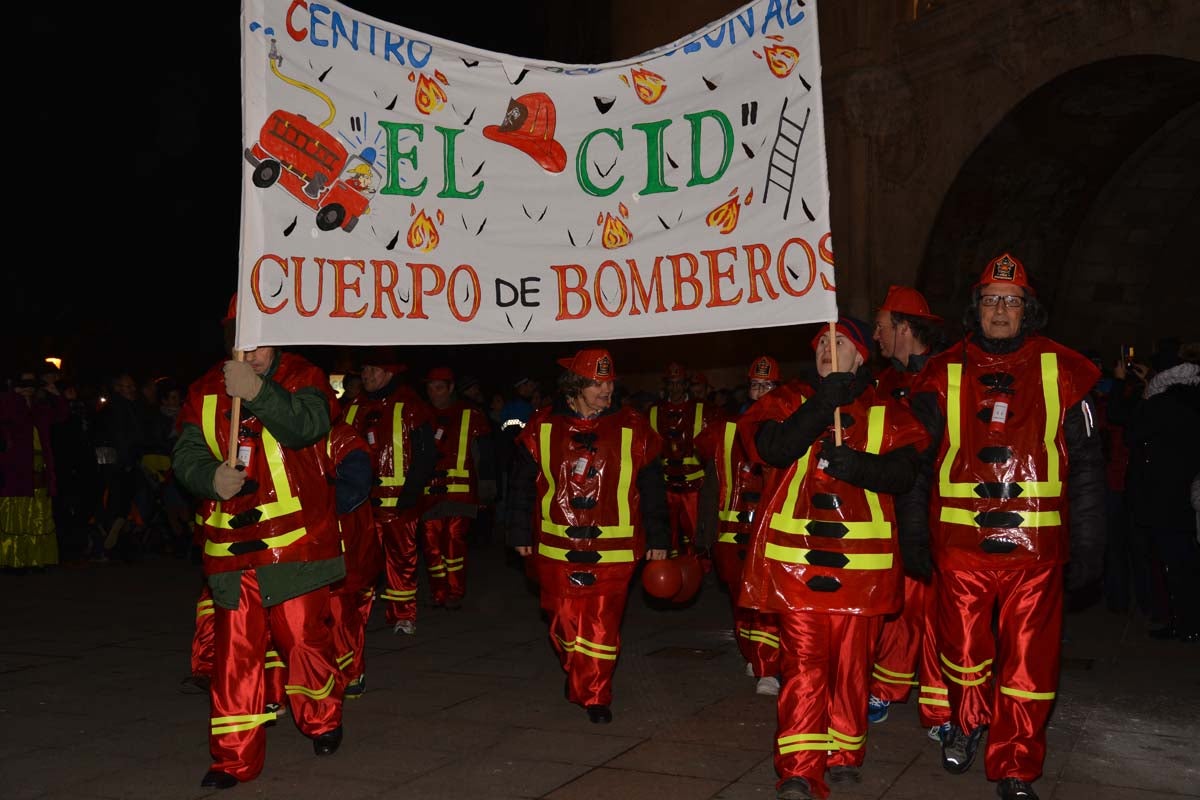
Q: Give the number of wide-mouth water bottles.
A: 0